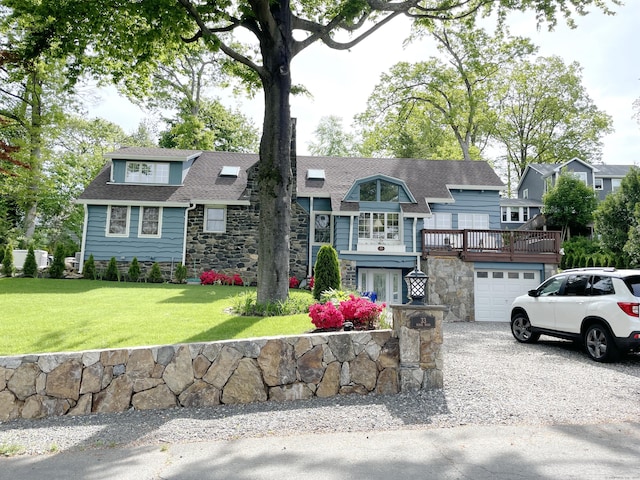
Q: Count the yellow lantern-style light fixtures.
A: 0